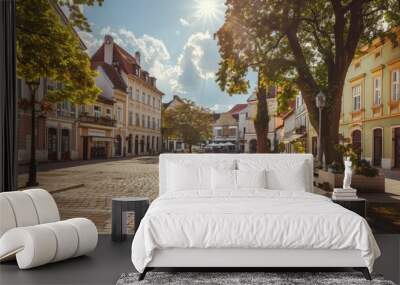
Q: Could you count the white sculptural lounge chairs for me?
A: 1